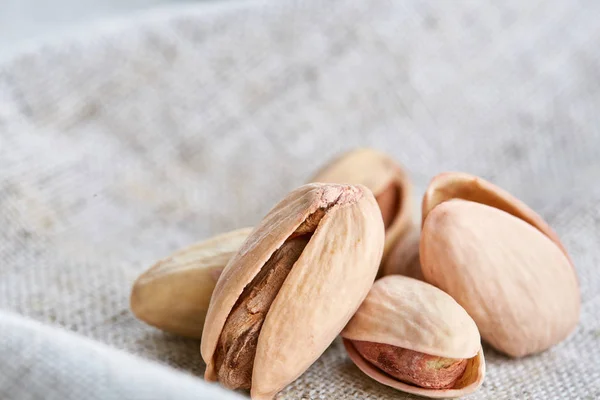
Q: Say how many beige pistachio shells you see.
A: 5